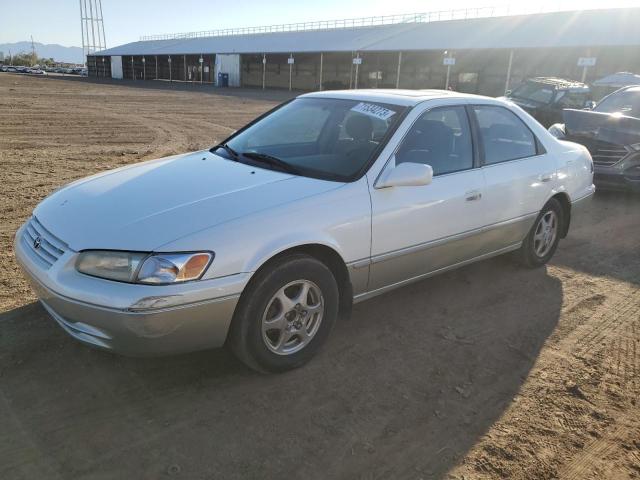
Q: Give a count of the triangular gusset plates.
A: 0